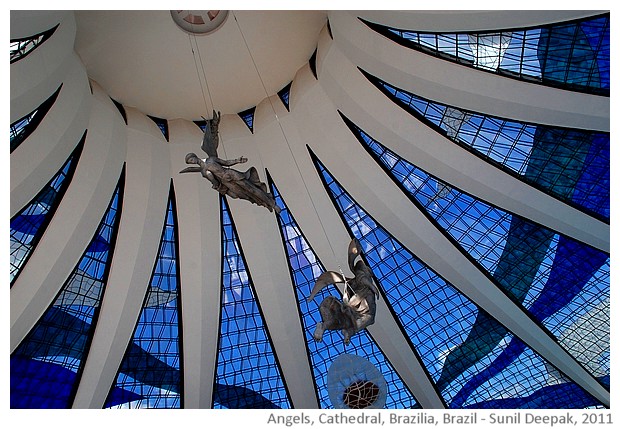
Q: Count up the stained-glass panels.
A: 11